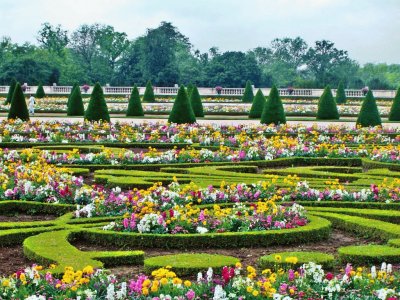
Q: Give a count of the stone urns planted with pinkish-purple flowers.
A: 5